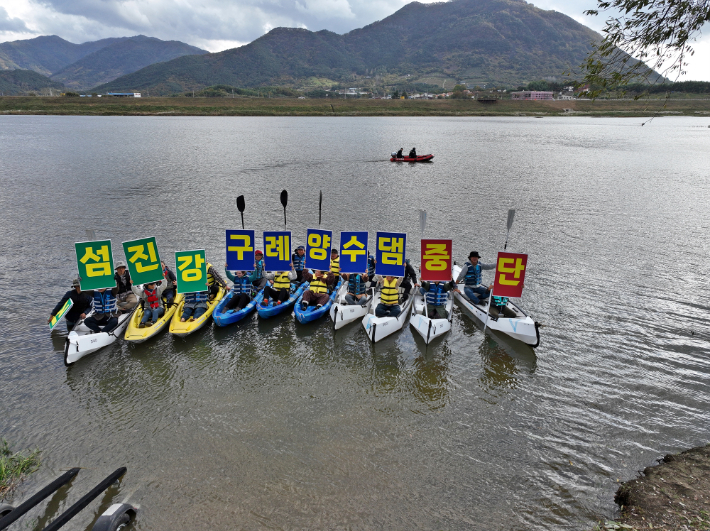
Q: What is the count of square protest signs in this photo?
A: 10